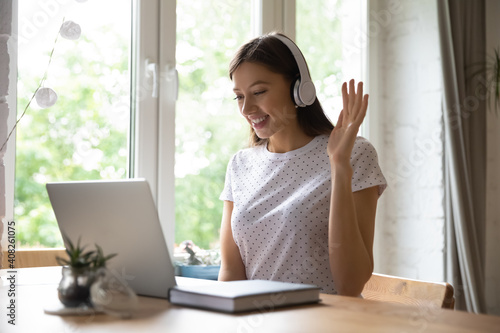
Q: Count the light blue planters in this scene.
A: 1